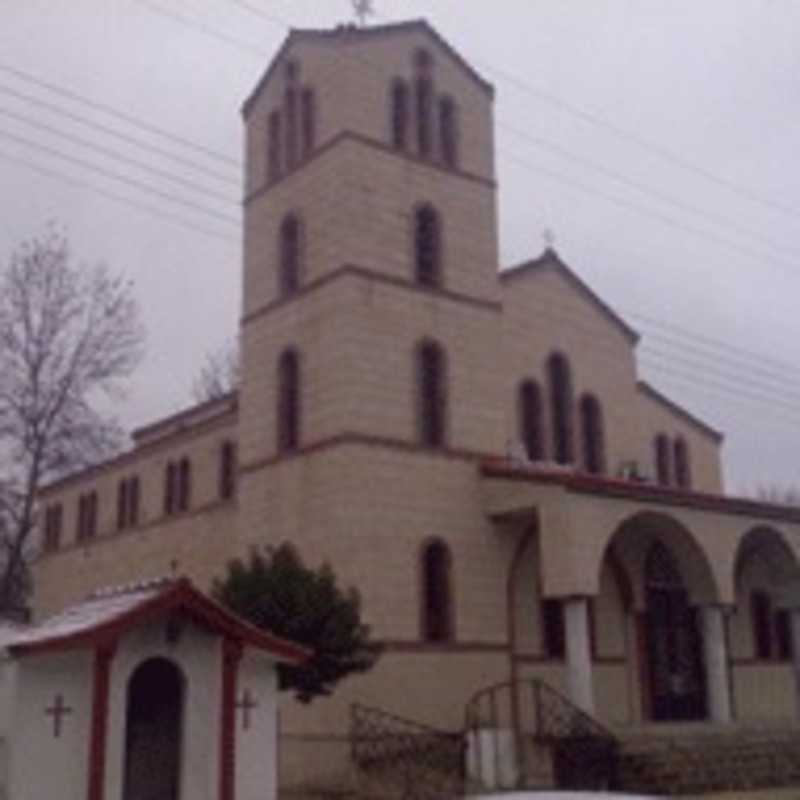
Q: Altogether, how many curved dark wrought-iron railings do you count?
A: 2